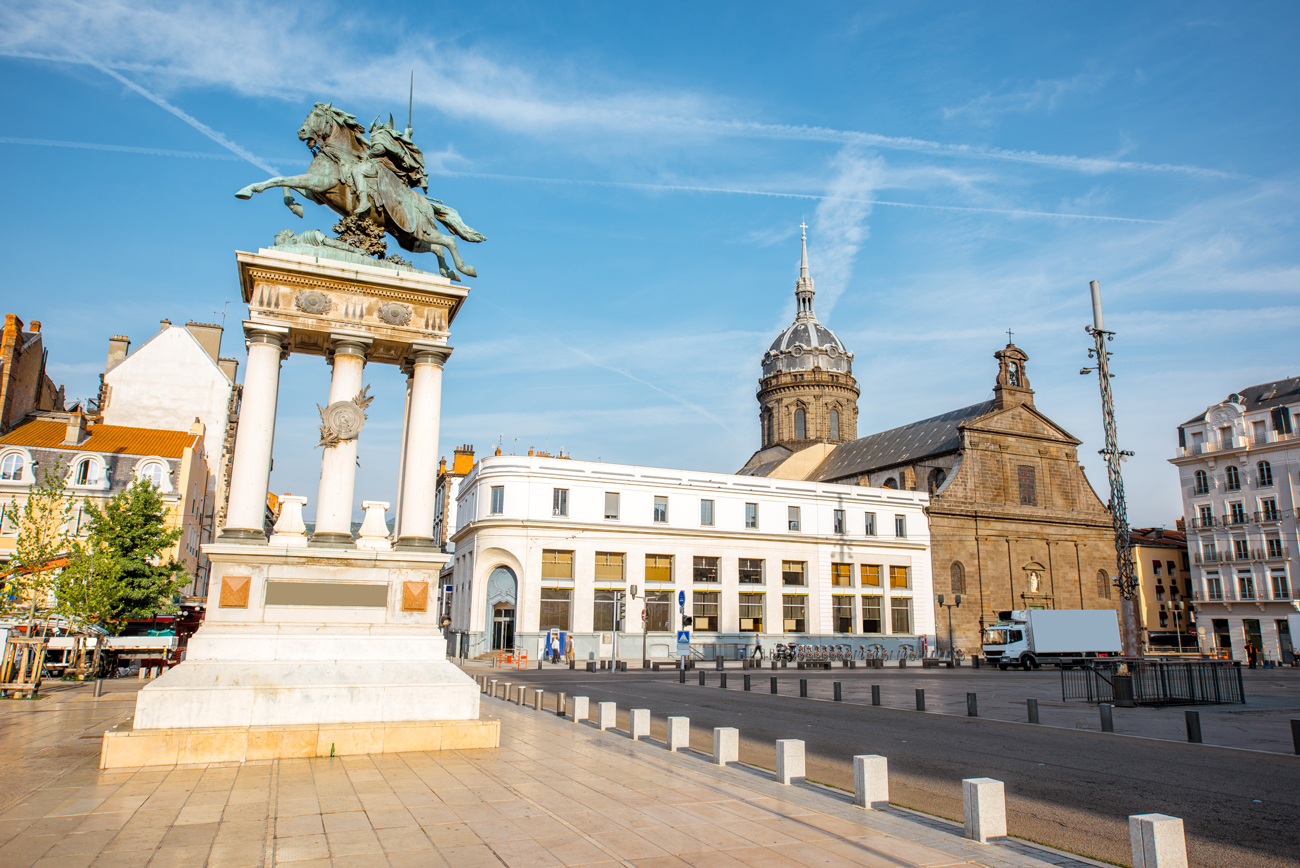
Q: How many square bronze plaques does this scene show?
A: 2